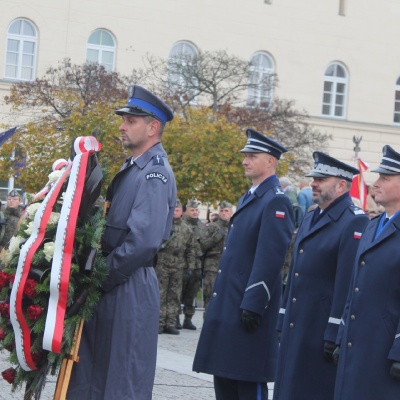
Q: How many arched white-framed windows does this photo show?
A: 6